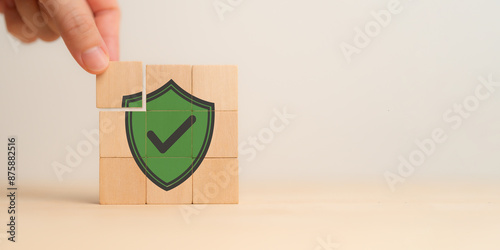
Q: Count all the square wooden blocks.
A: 9